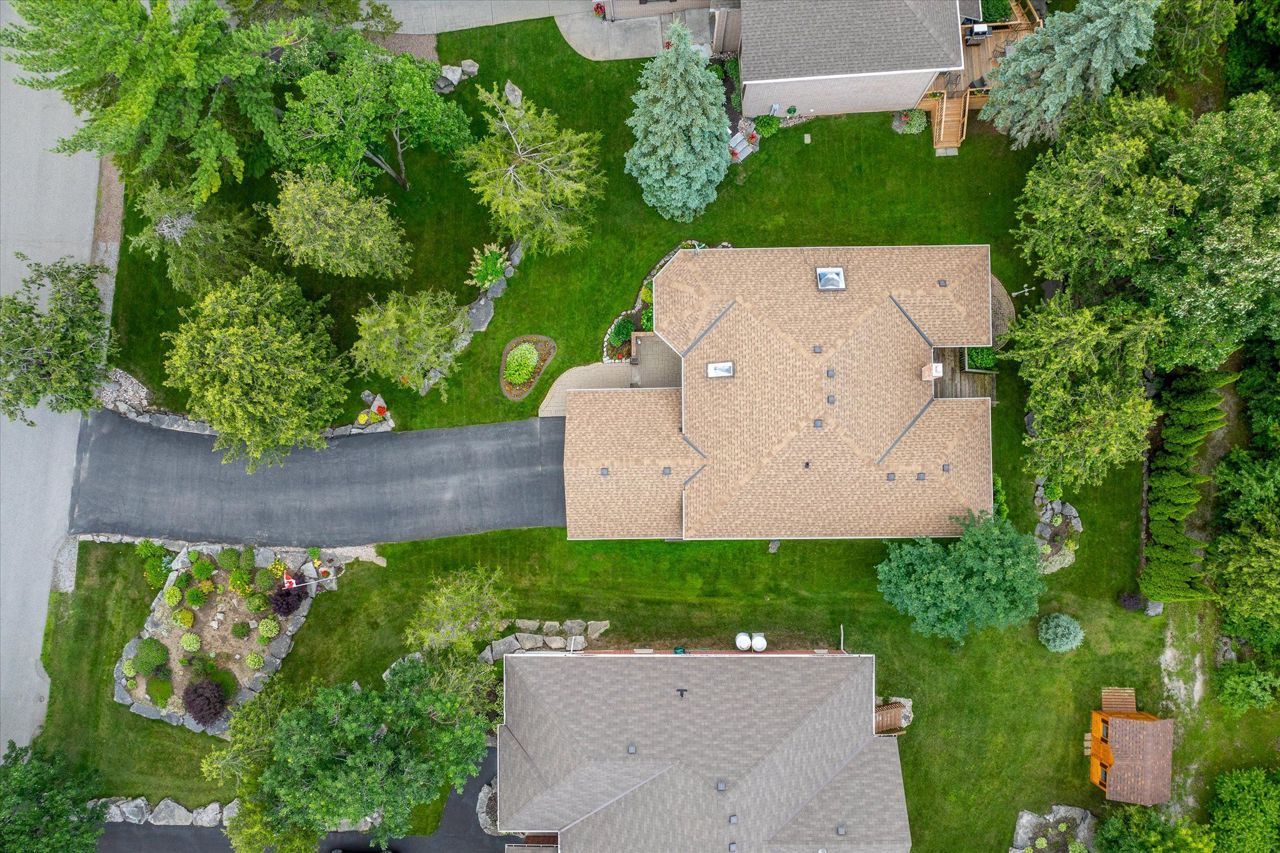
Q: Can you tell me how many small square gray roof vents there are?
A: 15